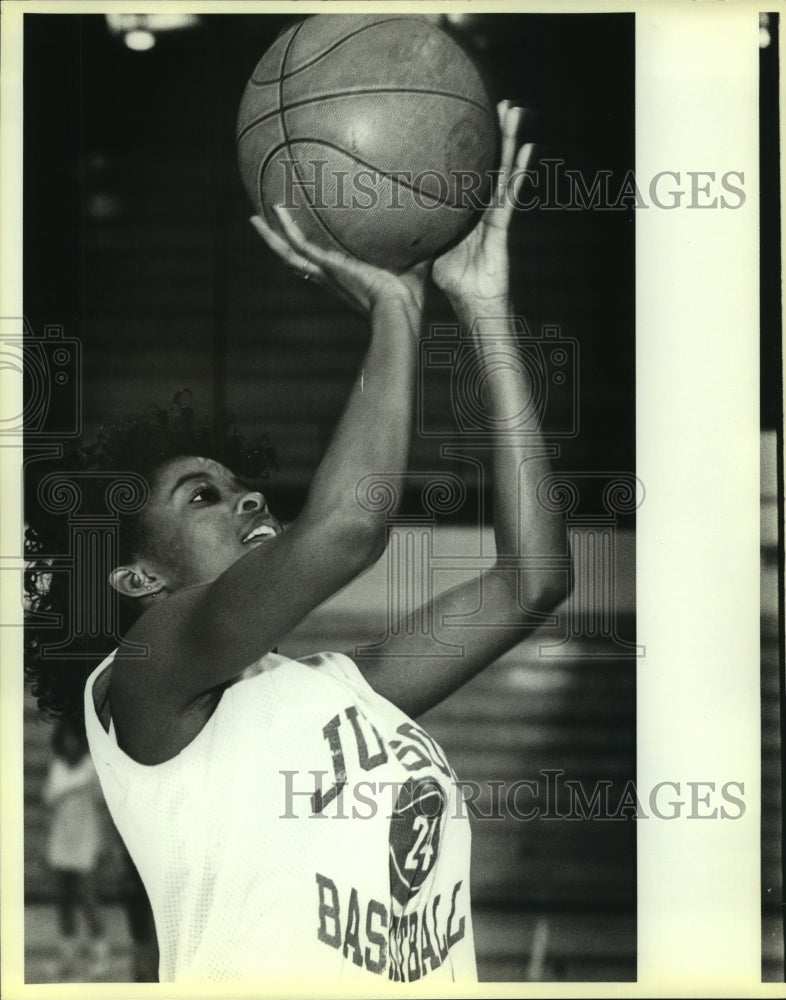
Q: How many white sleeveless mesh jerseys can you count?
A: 1